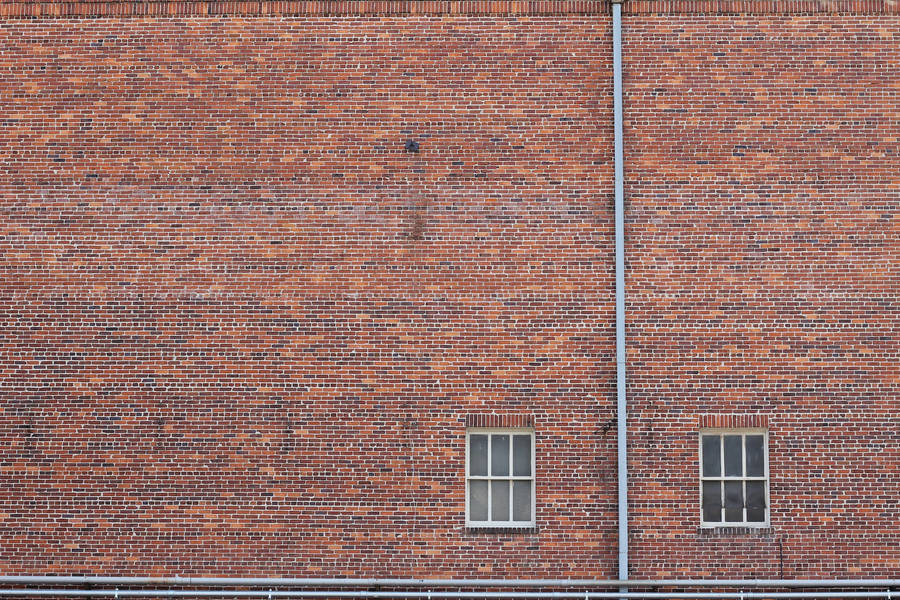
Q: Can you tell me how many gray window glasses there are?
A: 12